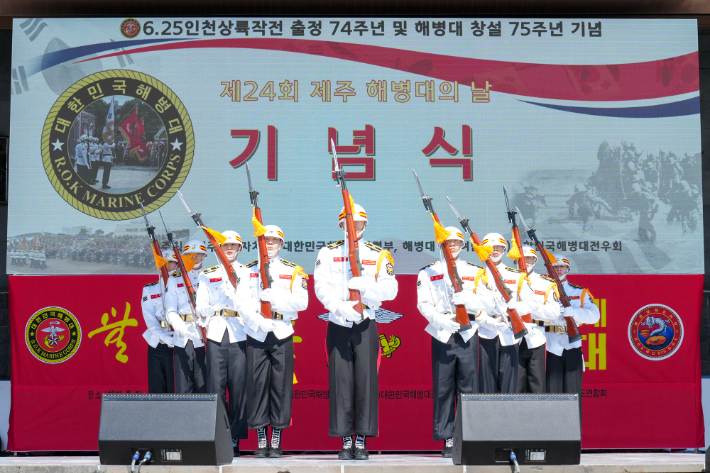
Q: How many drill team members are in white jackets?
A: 9